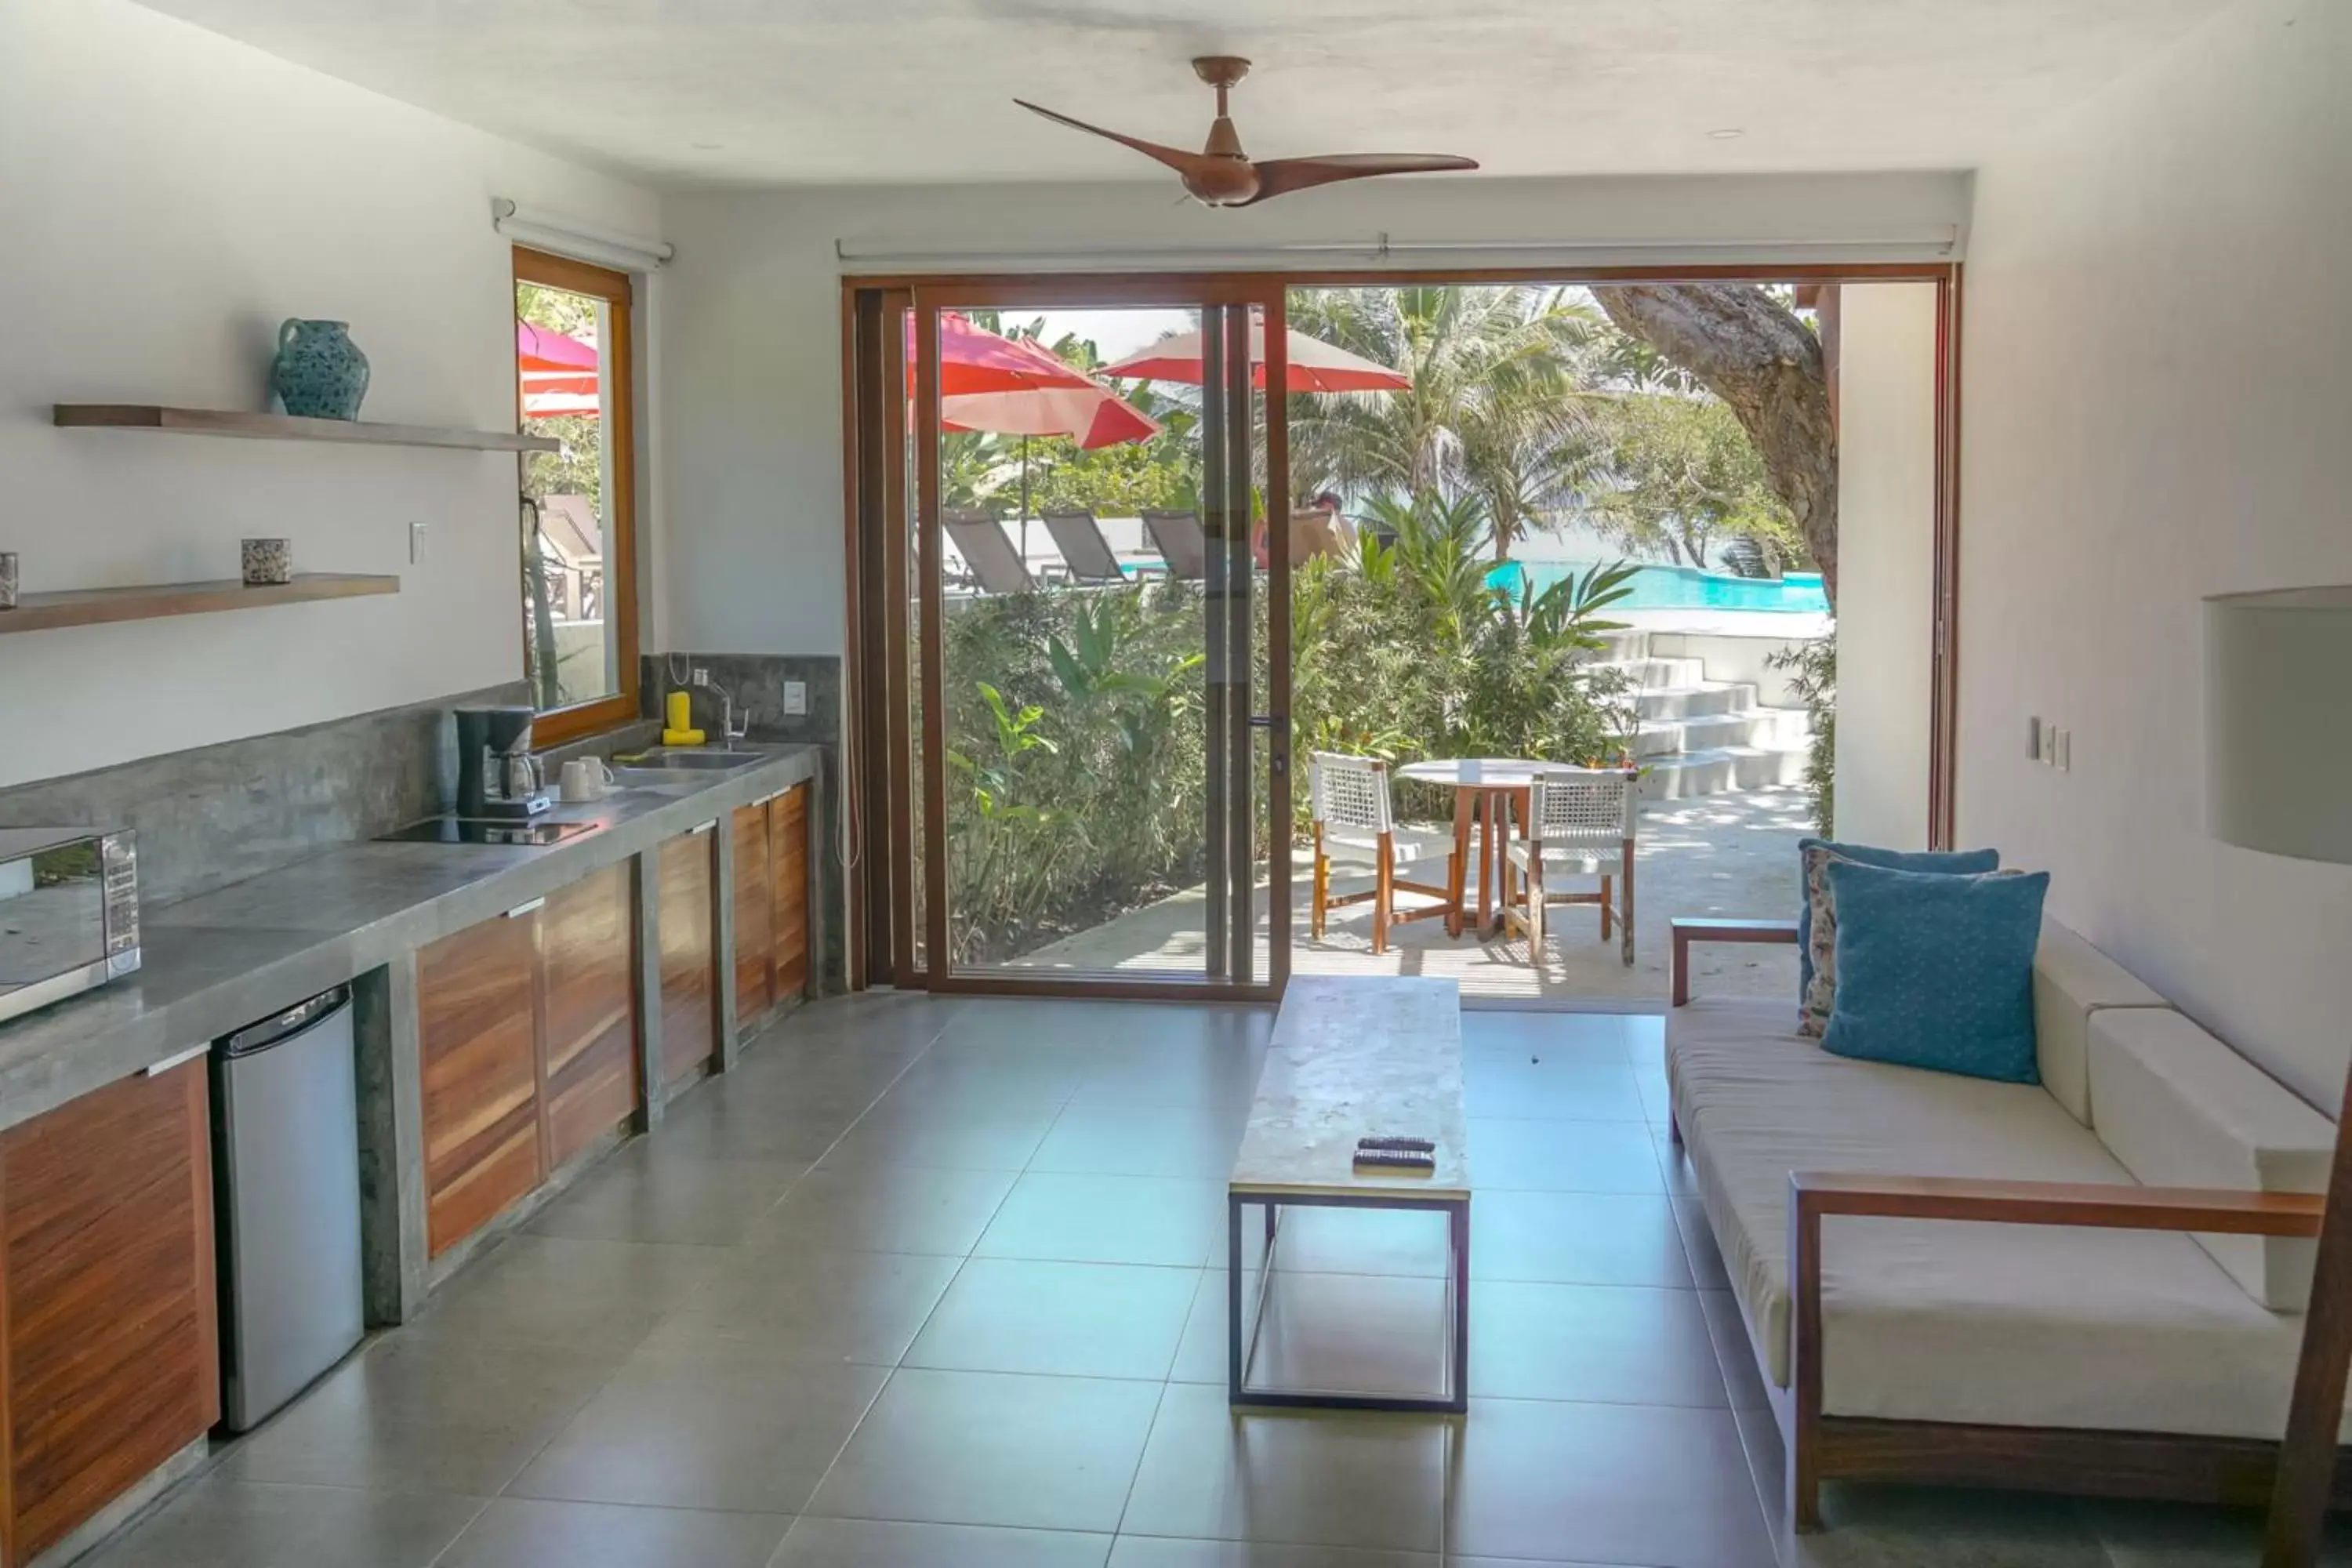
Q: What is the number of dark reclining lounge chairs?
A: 3